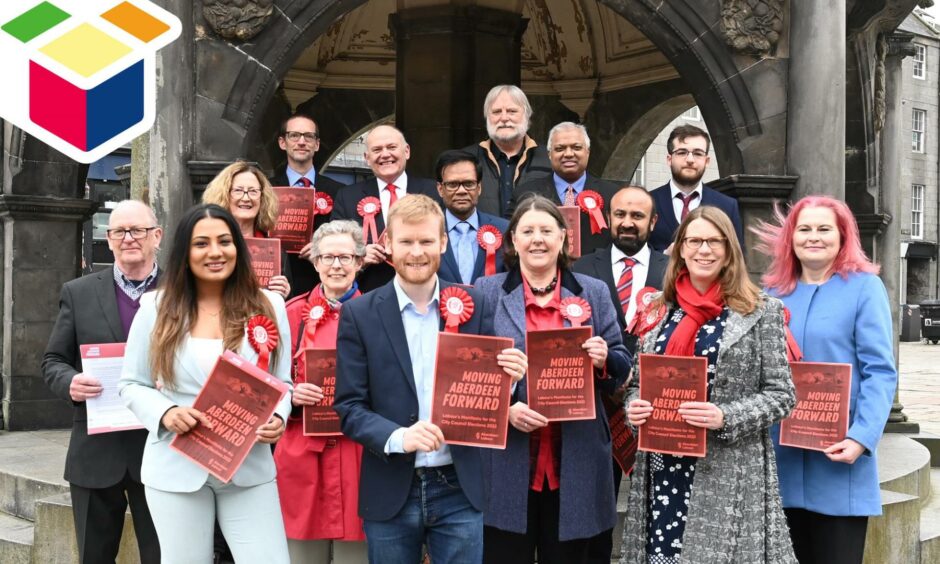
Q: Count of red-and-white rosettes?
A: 11